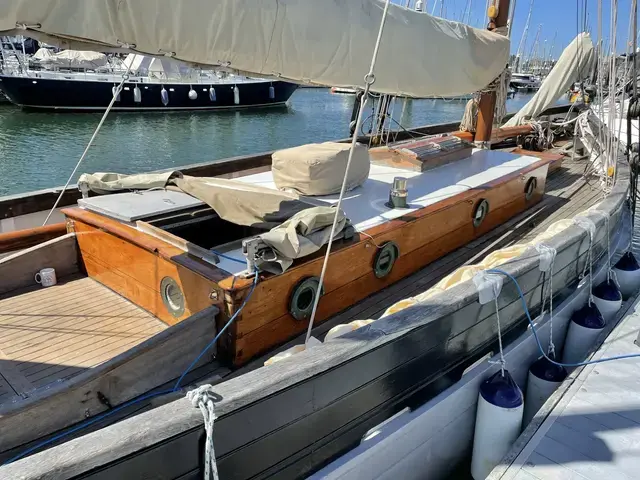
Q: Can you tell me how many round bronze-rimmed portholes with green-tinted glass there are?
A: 5